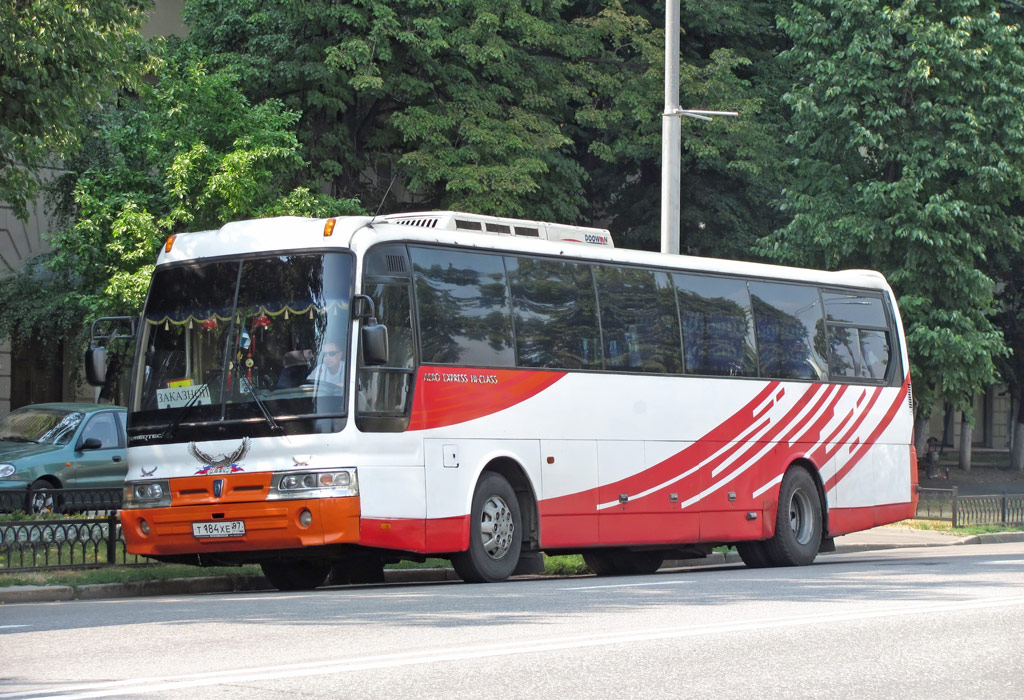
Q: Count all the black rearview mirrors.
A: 3